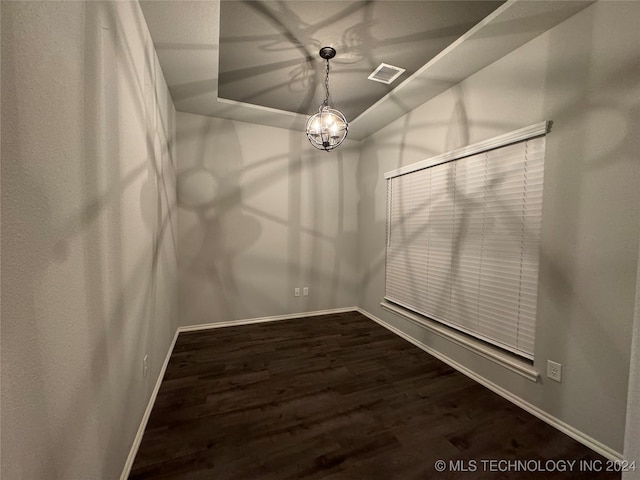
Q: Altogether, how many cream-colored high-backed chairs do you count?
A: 0